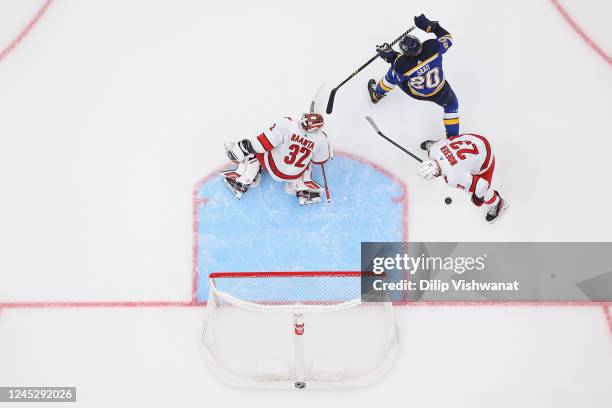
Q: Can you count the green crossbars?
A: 0